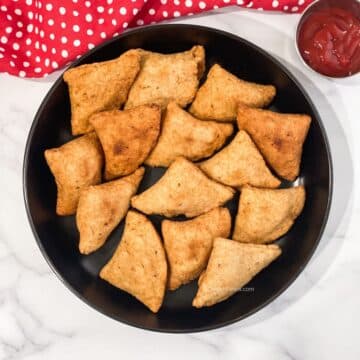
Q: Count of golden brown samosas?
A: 14